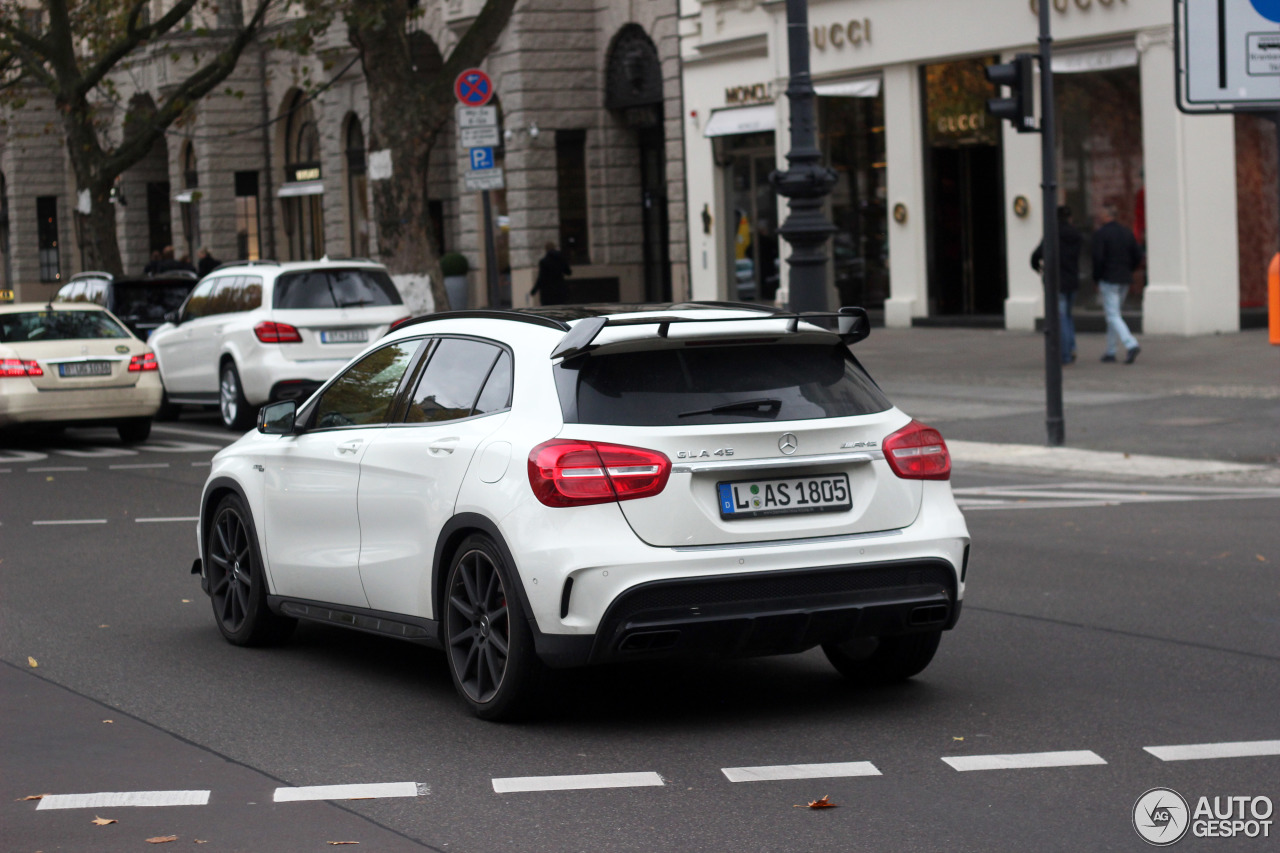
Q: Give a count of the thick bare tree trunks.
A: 2